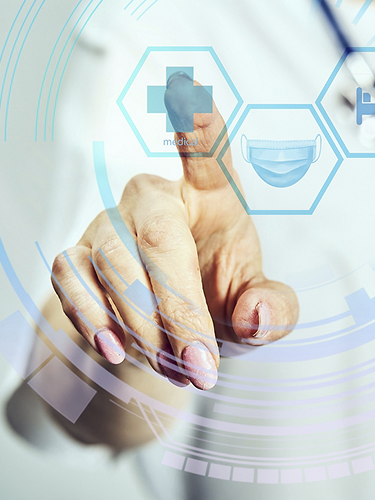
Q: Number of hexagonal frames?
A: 3